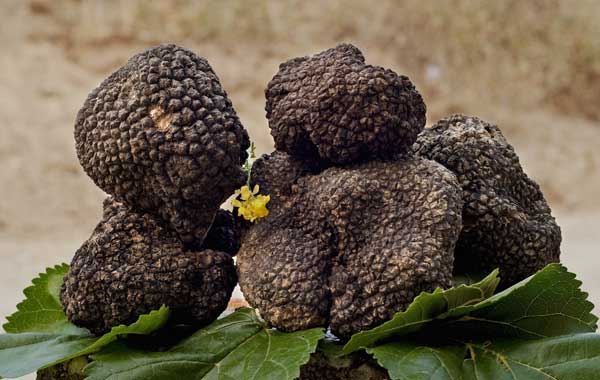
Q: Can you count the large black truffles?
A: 5